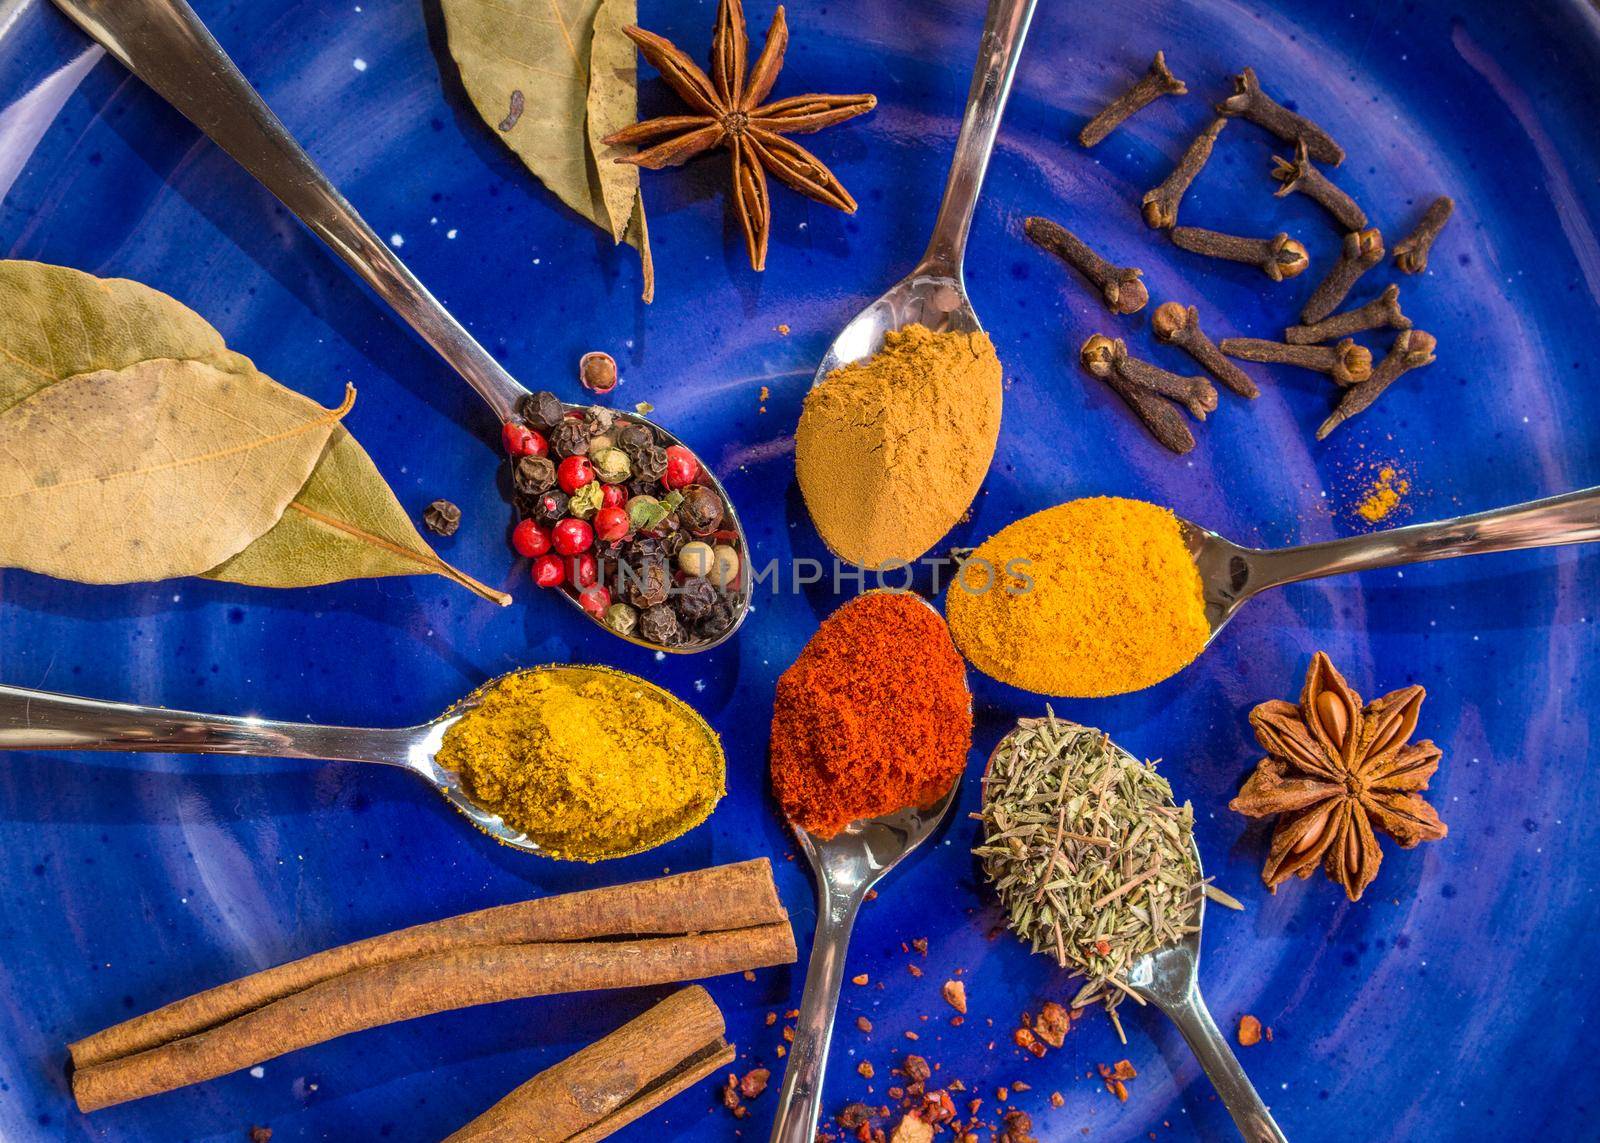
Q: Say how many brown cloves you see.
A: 14